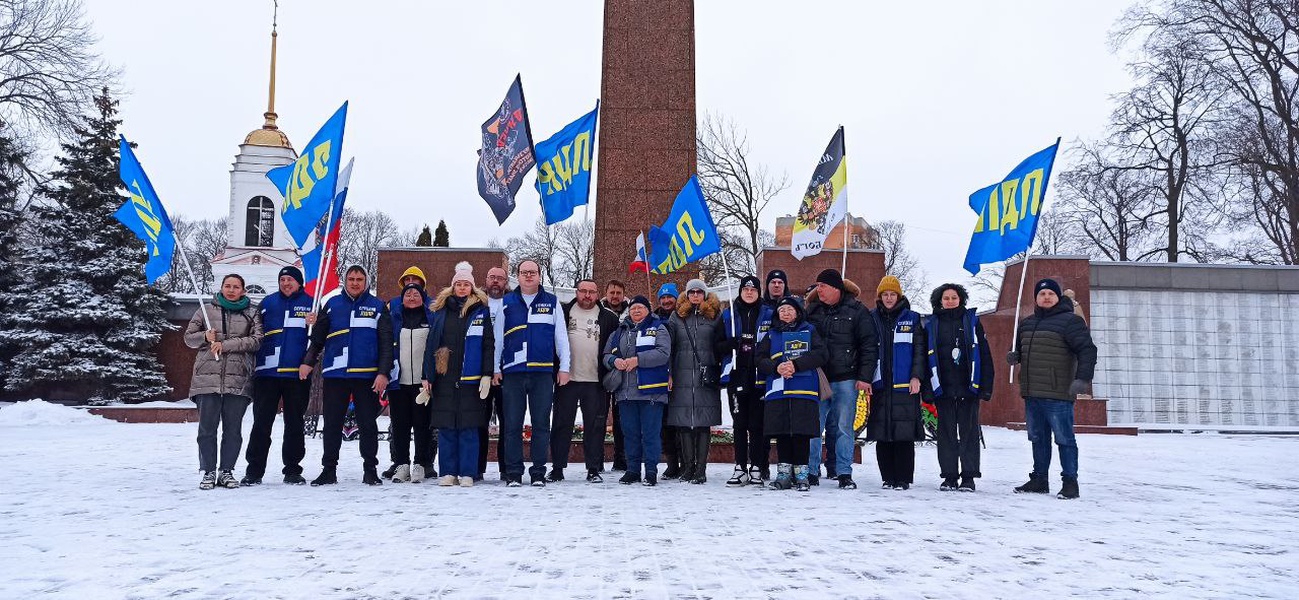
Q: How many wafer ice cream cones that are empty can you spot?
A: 0